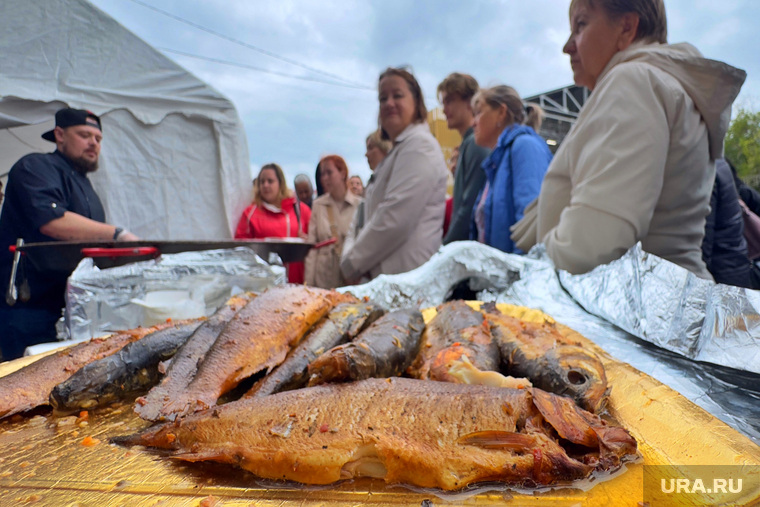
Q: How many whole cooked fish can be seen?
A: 9